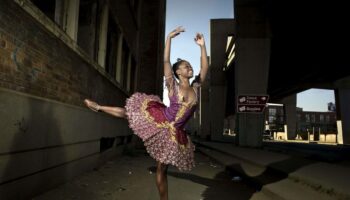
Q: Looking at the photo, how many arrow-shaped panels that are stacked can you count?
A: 2